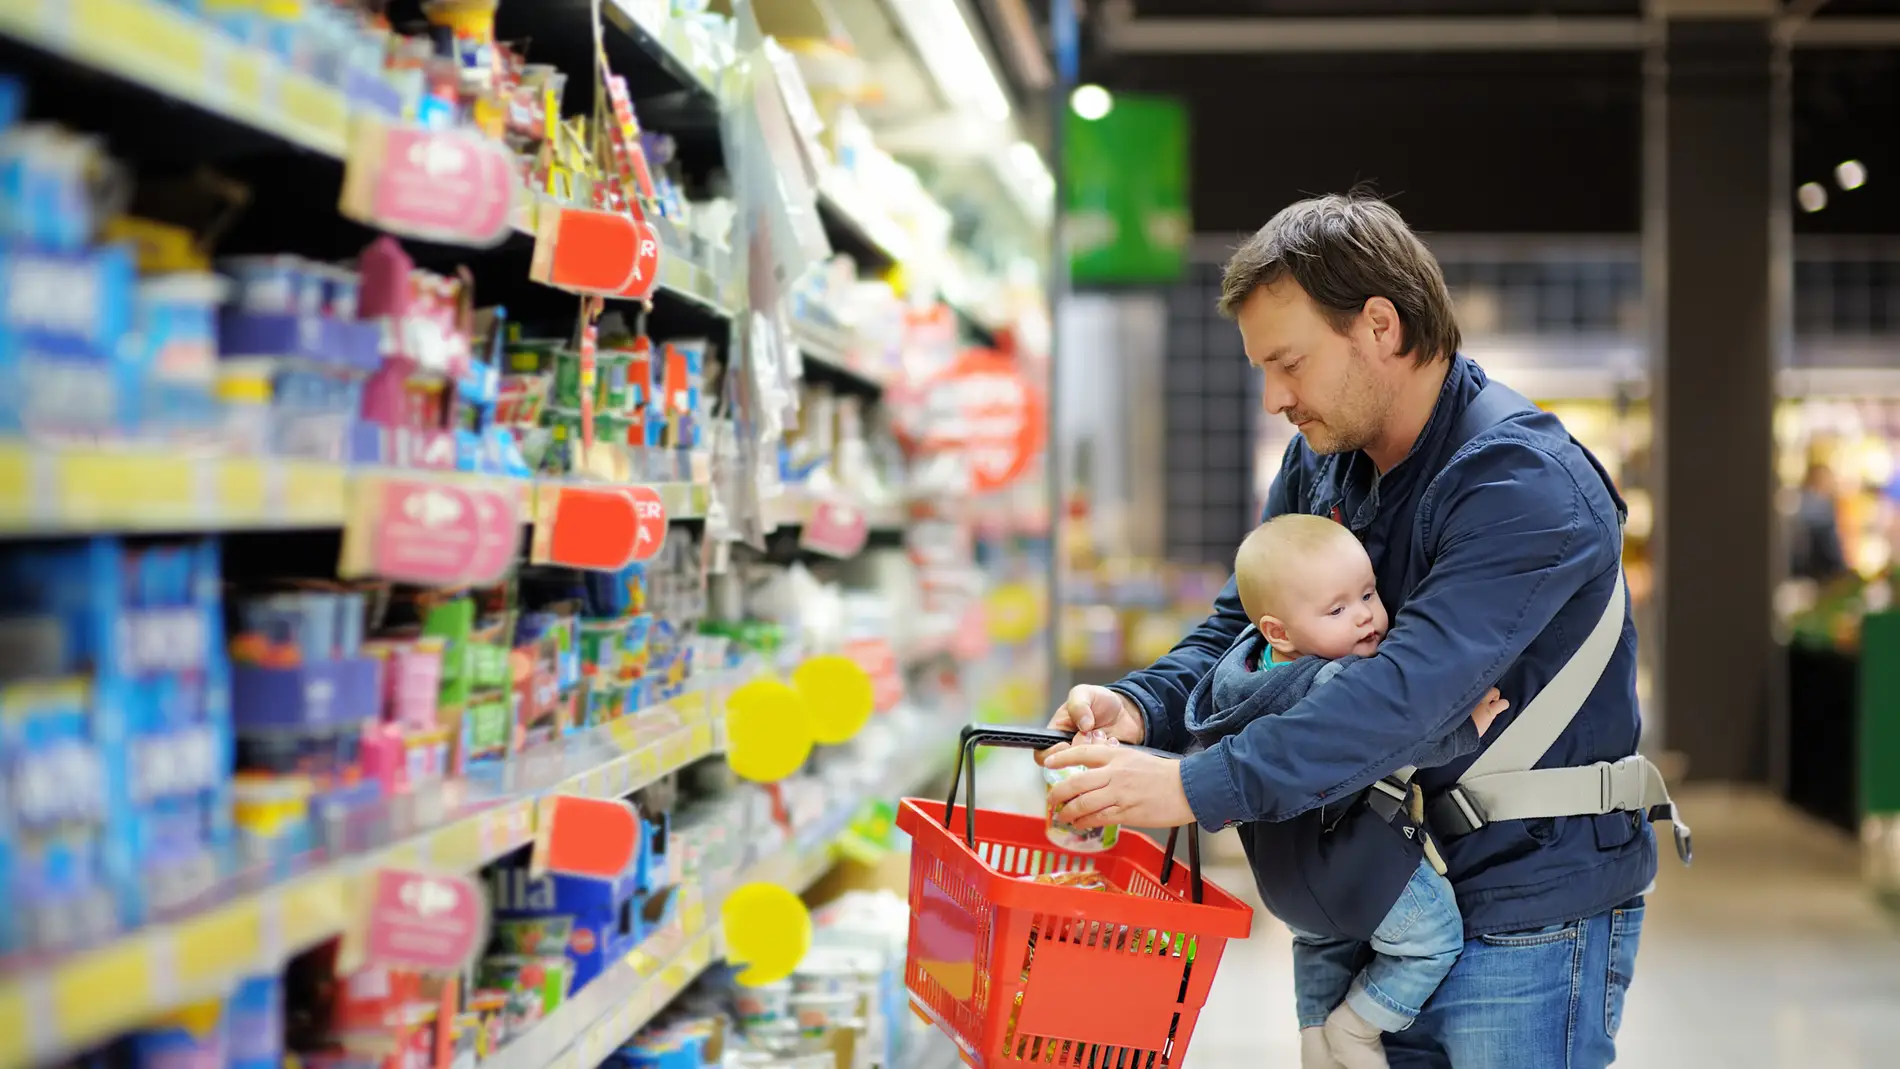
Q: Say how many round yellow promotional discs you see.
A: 3